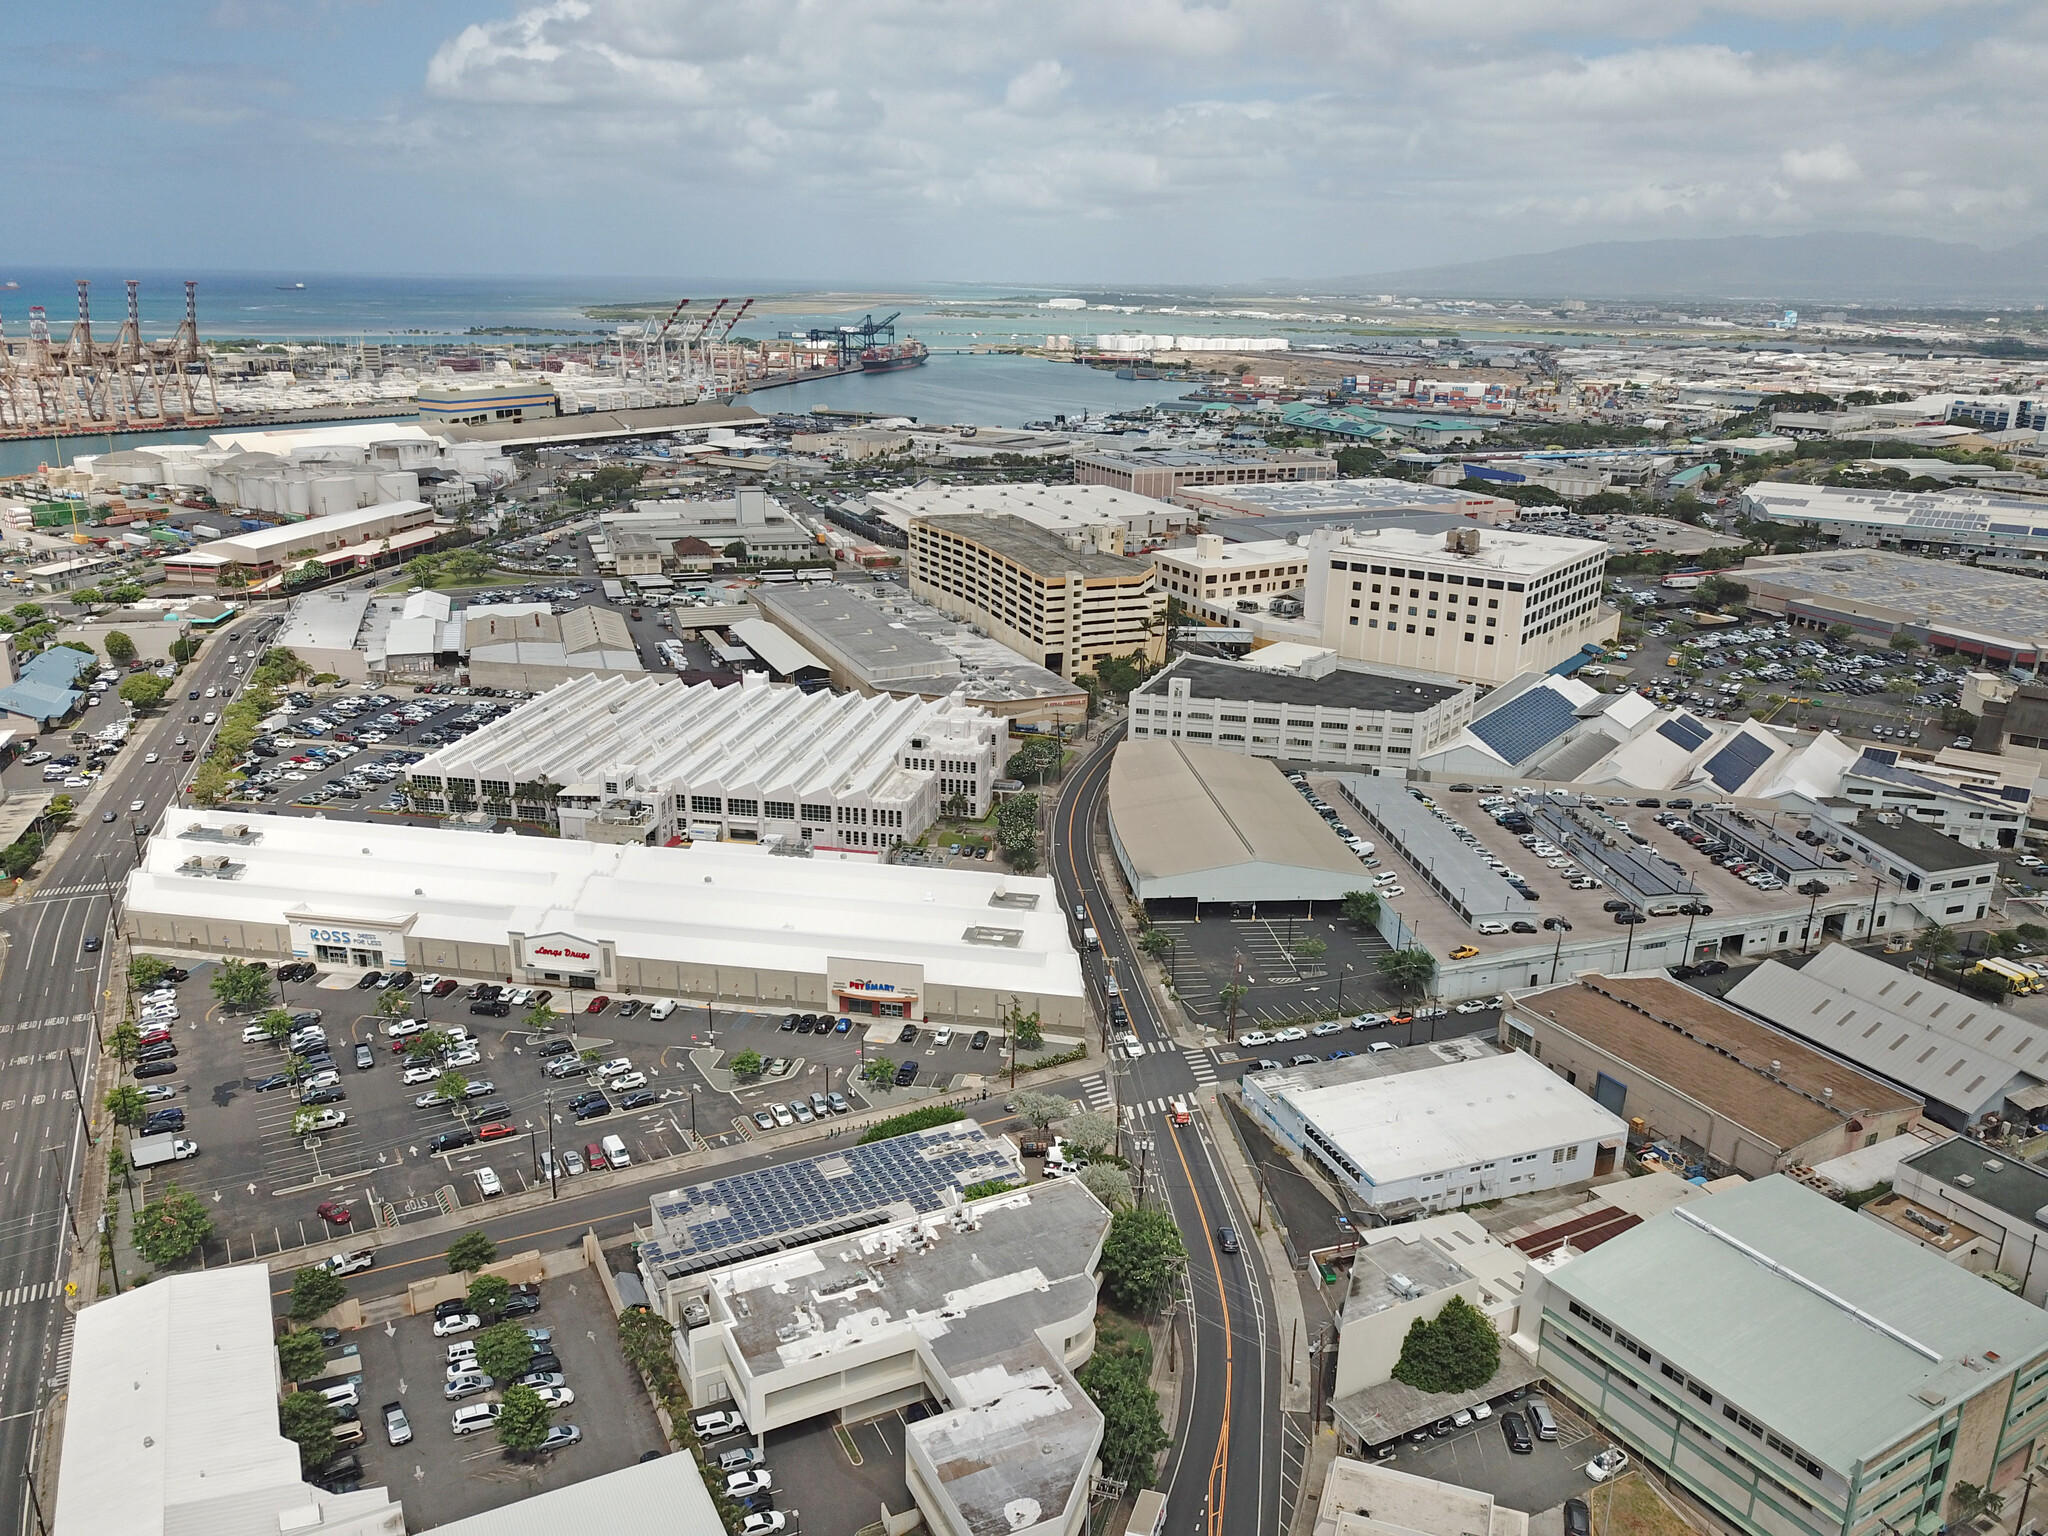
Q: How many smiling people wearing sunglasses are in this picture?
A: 0